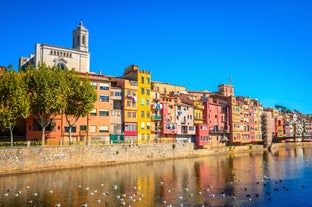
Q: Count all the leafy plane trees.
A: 3